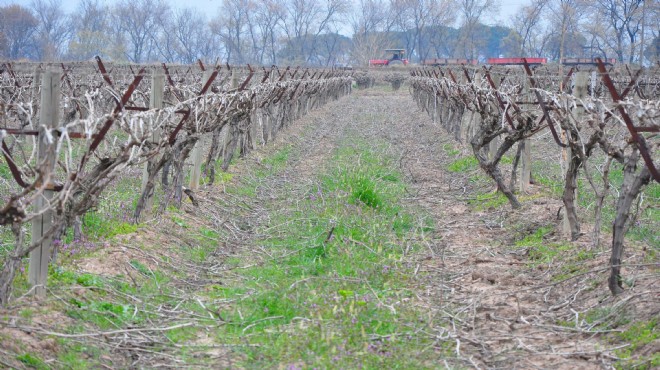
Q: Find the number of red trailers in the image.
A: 3